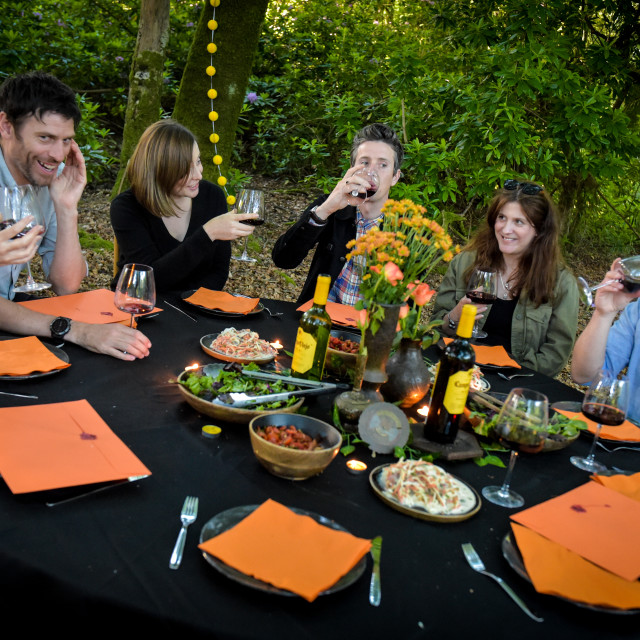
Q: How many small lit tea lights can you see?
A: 4